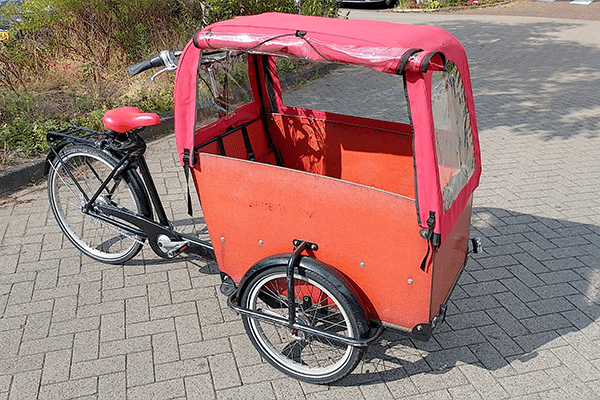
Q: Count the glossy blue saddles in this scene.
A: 0